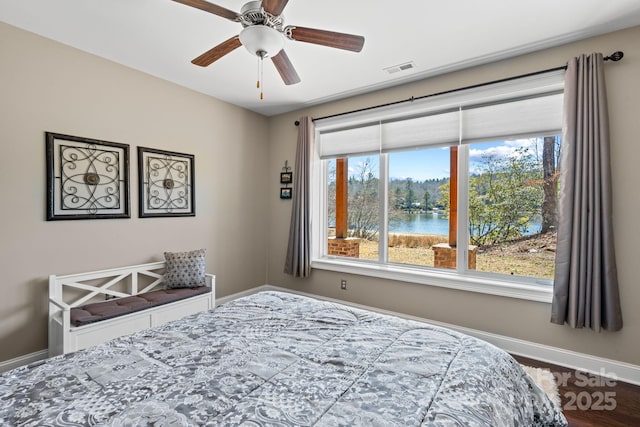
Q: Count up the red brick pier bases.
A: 2